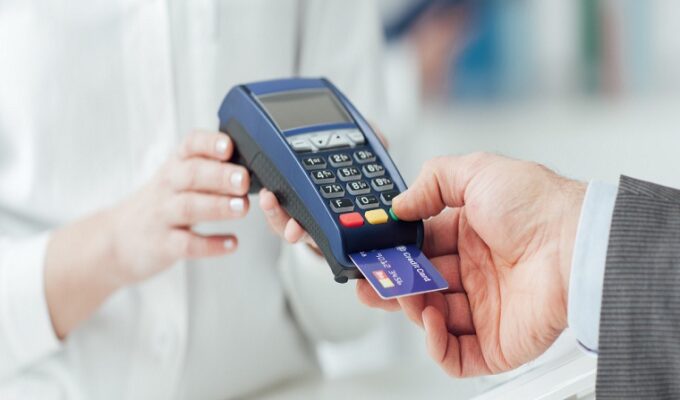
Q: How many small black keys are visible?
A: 12